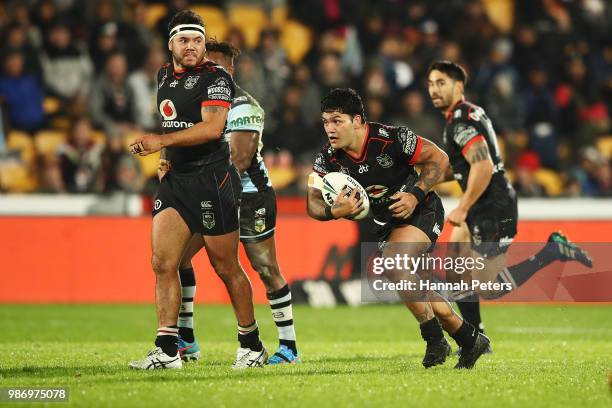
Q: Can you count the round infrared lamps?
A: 0